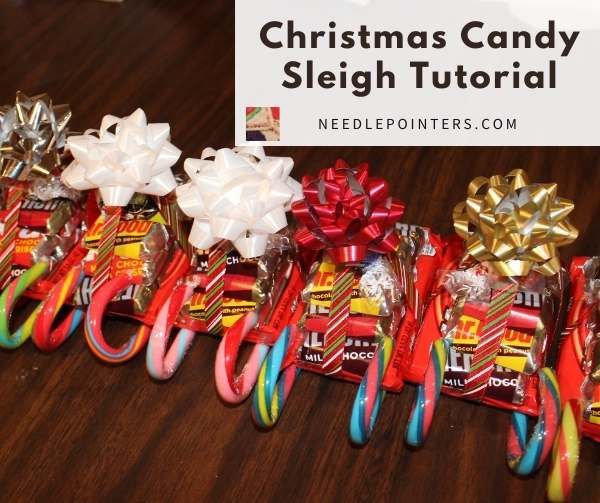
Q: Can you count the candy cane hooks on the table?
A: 10